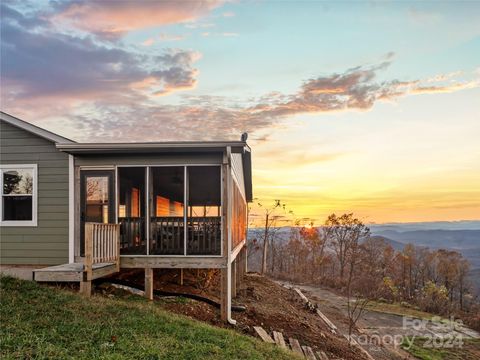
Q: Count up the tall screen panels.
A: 3